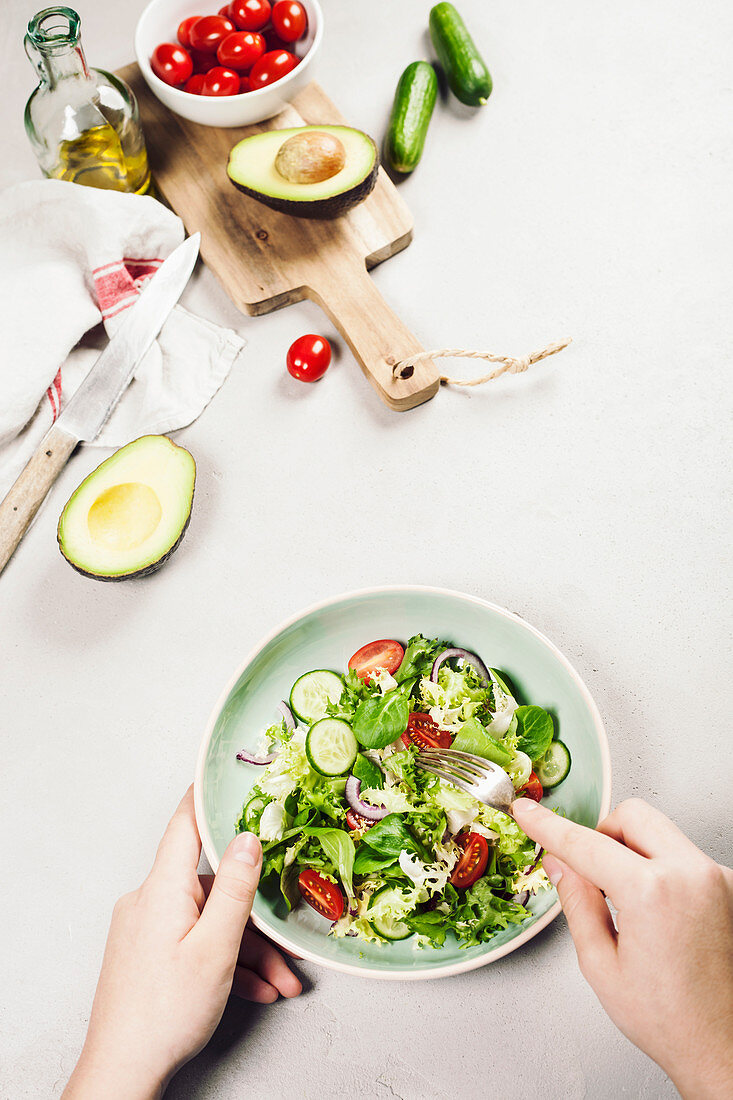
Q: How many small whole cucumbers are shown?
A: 2